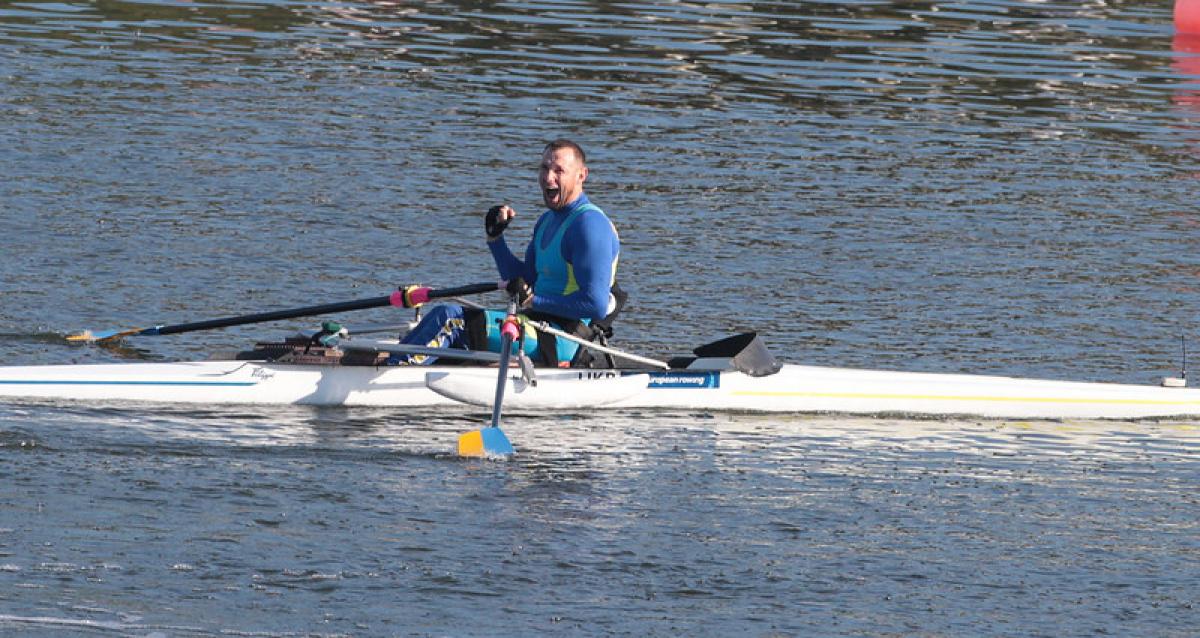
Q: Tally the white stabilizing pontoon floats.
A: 1